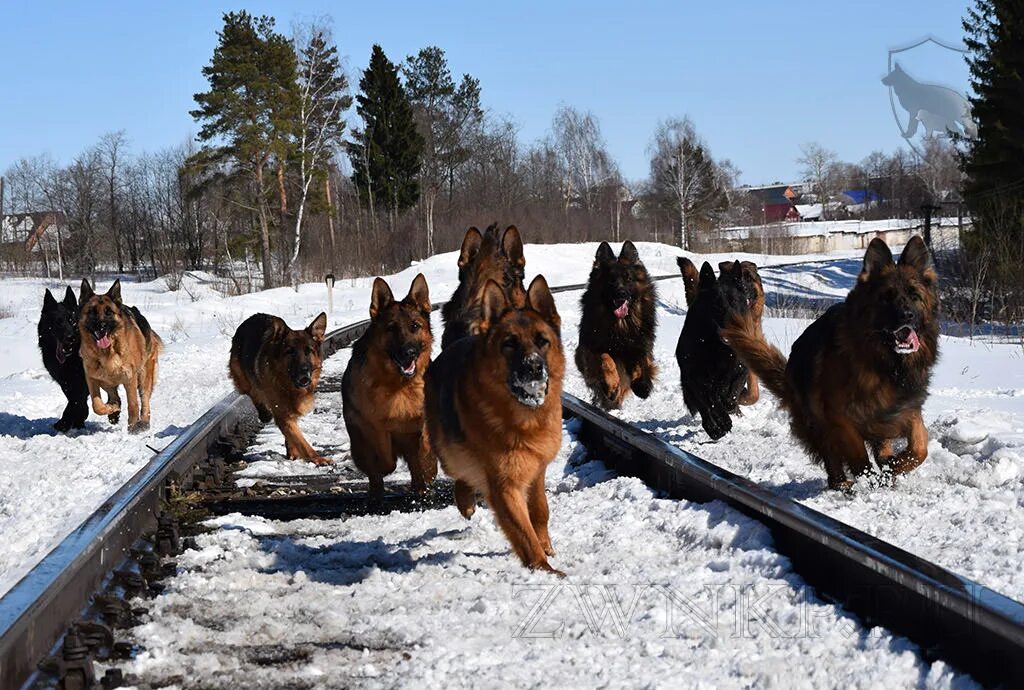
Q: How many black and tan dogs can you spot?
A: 8